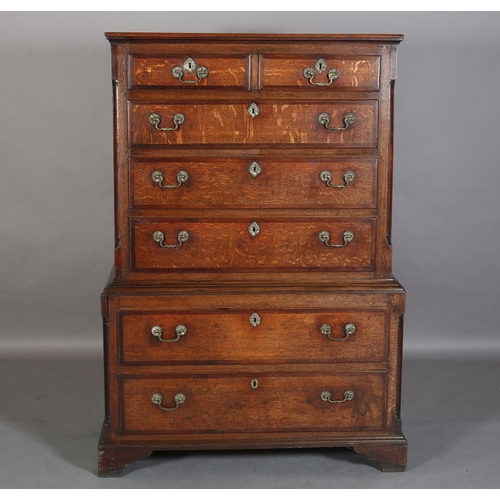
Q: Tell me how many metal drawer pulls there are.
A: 12